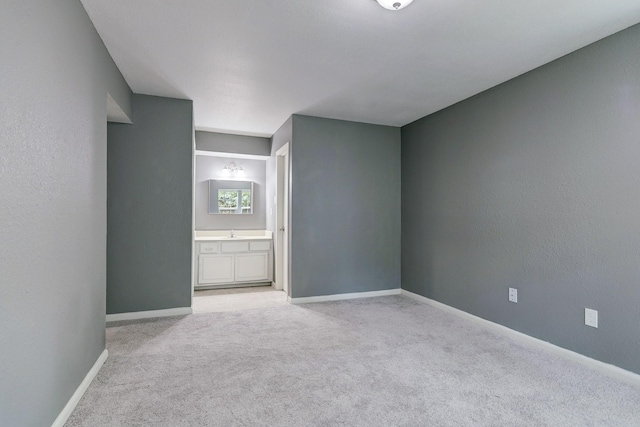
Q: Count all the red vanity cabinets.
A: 0